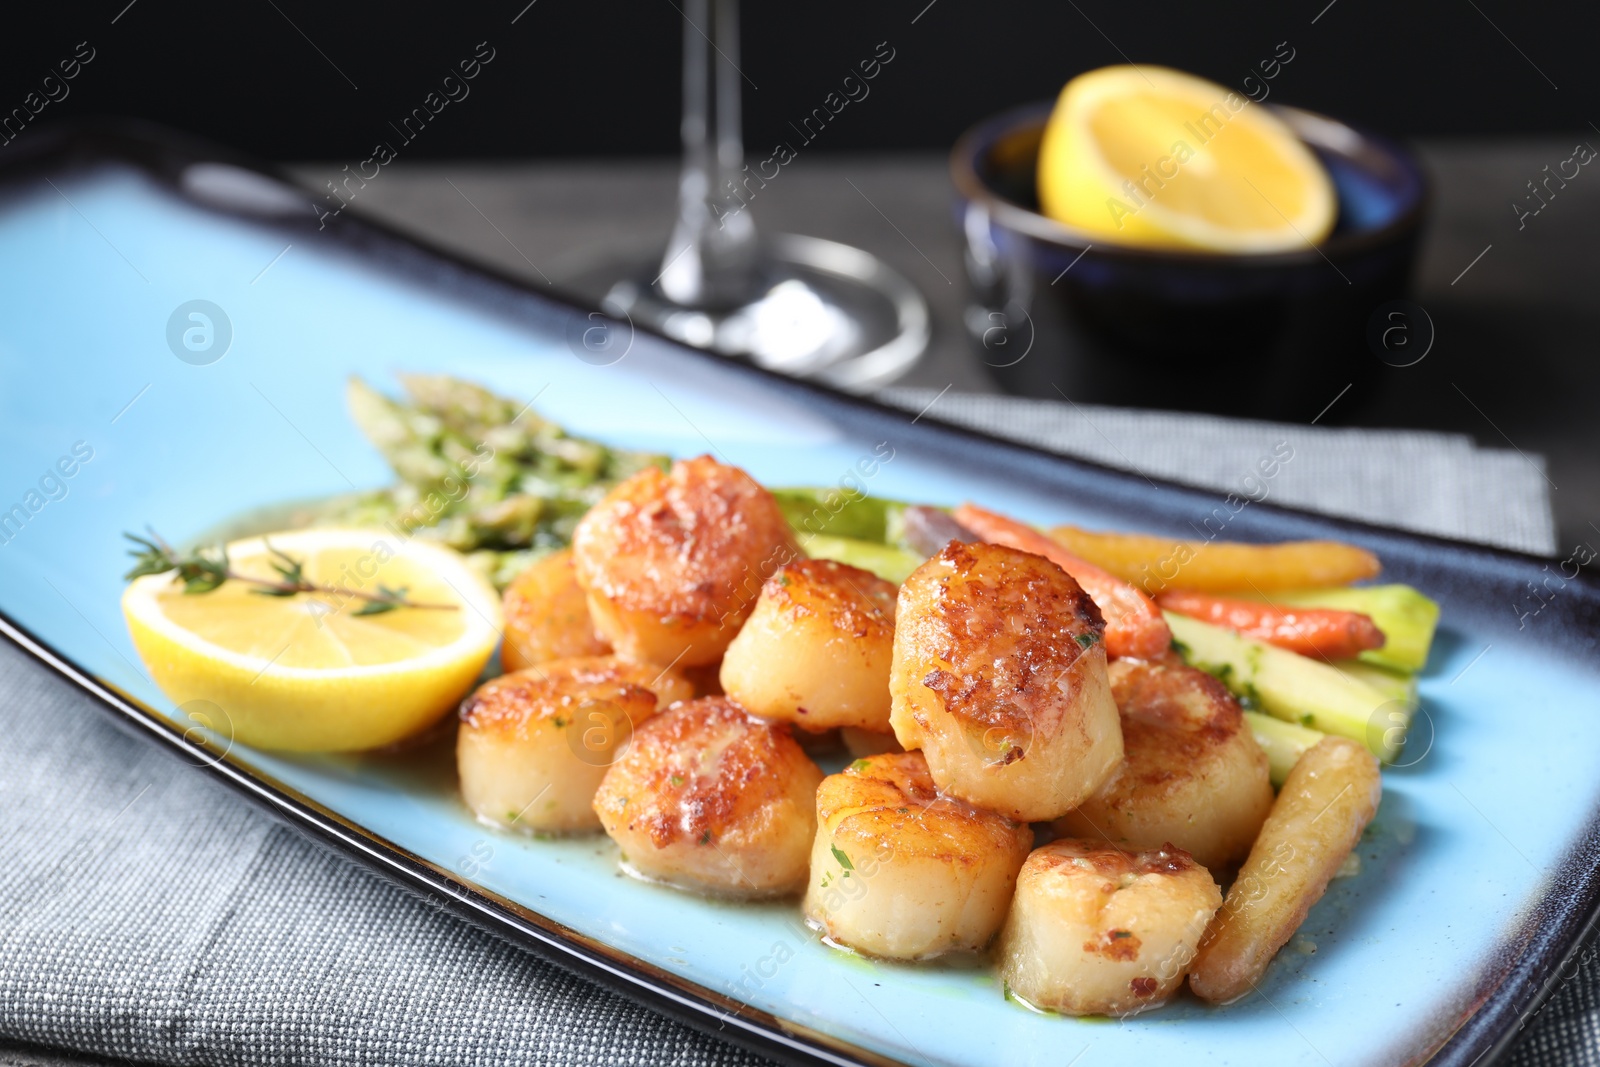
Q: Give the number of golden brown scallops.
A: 9